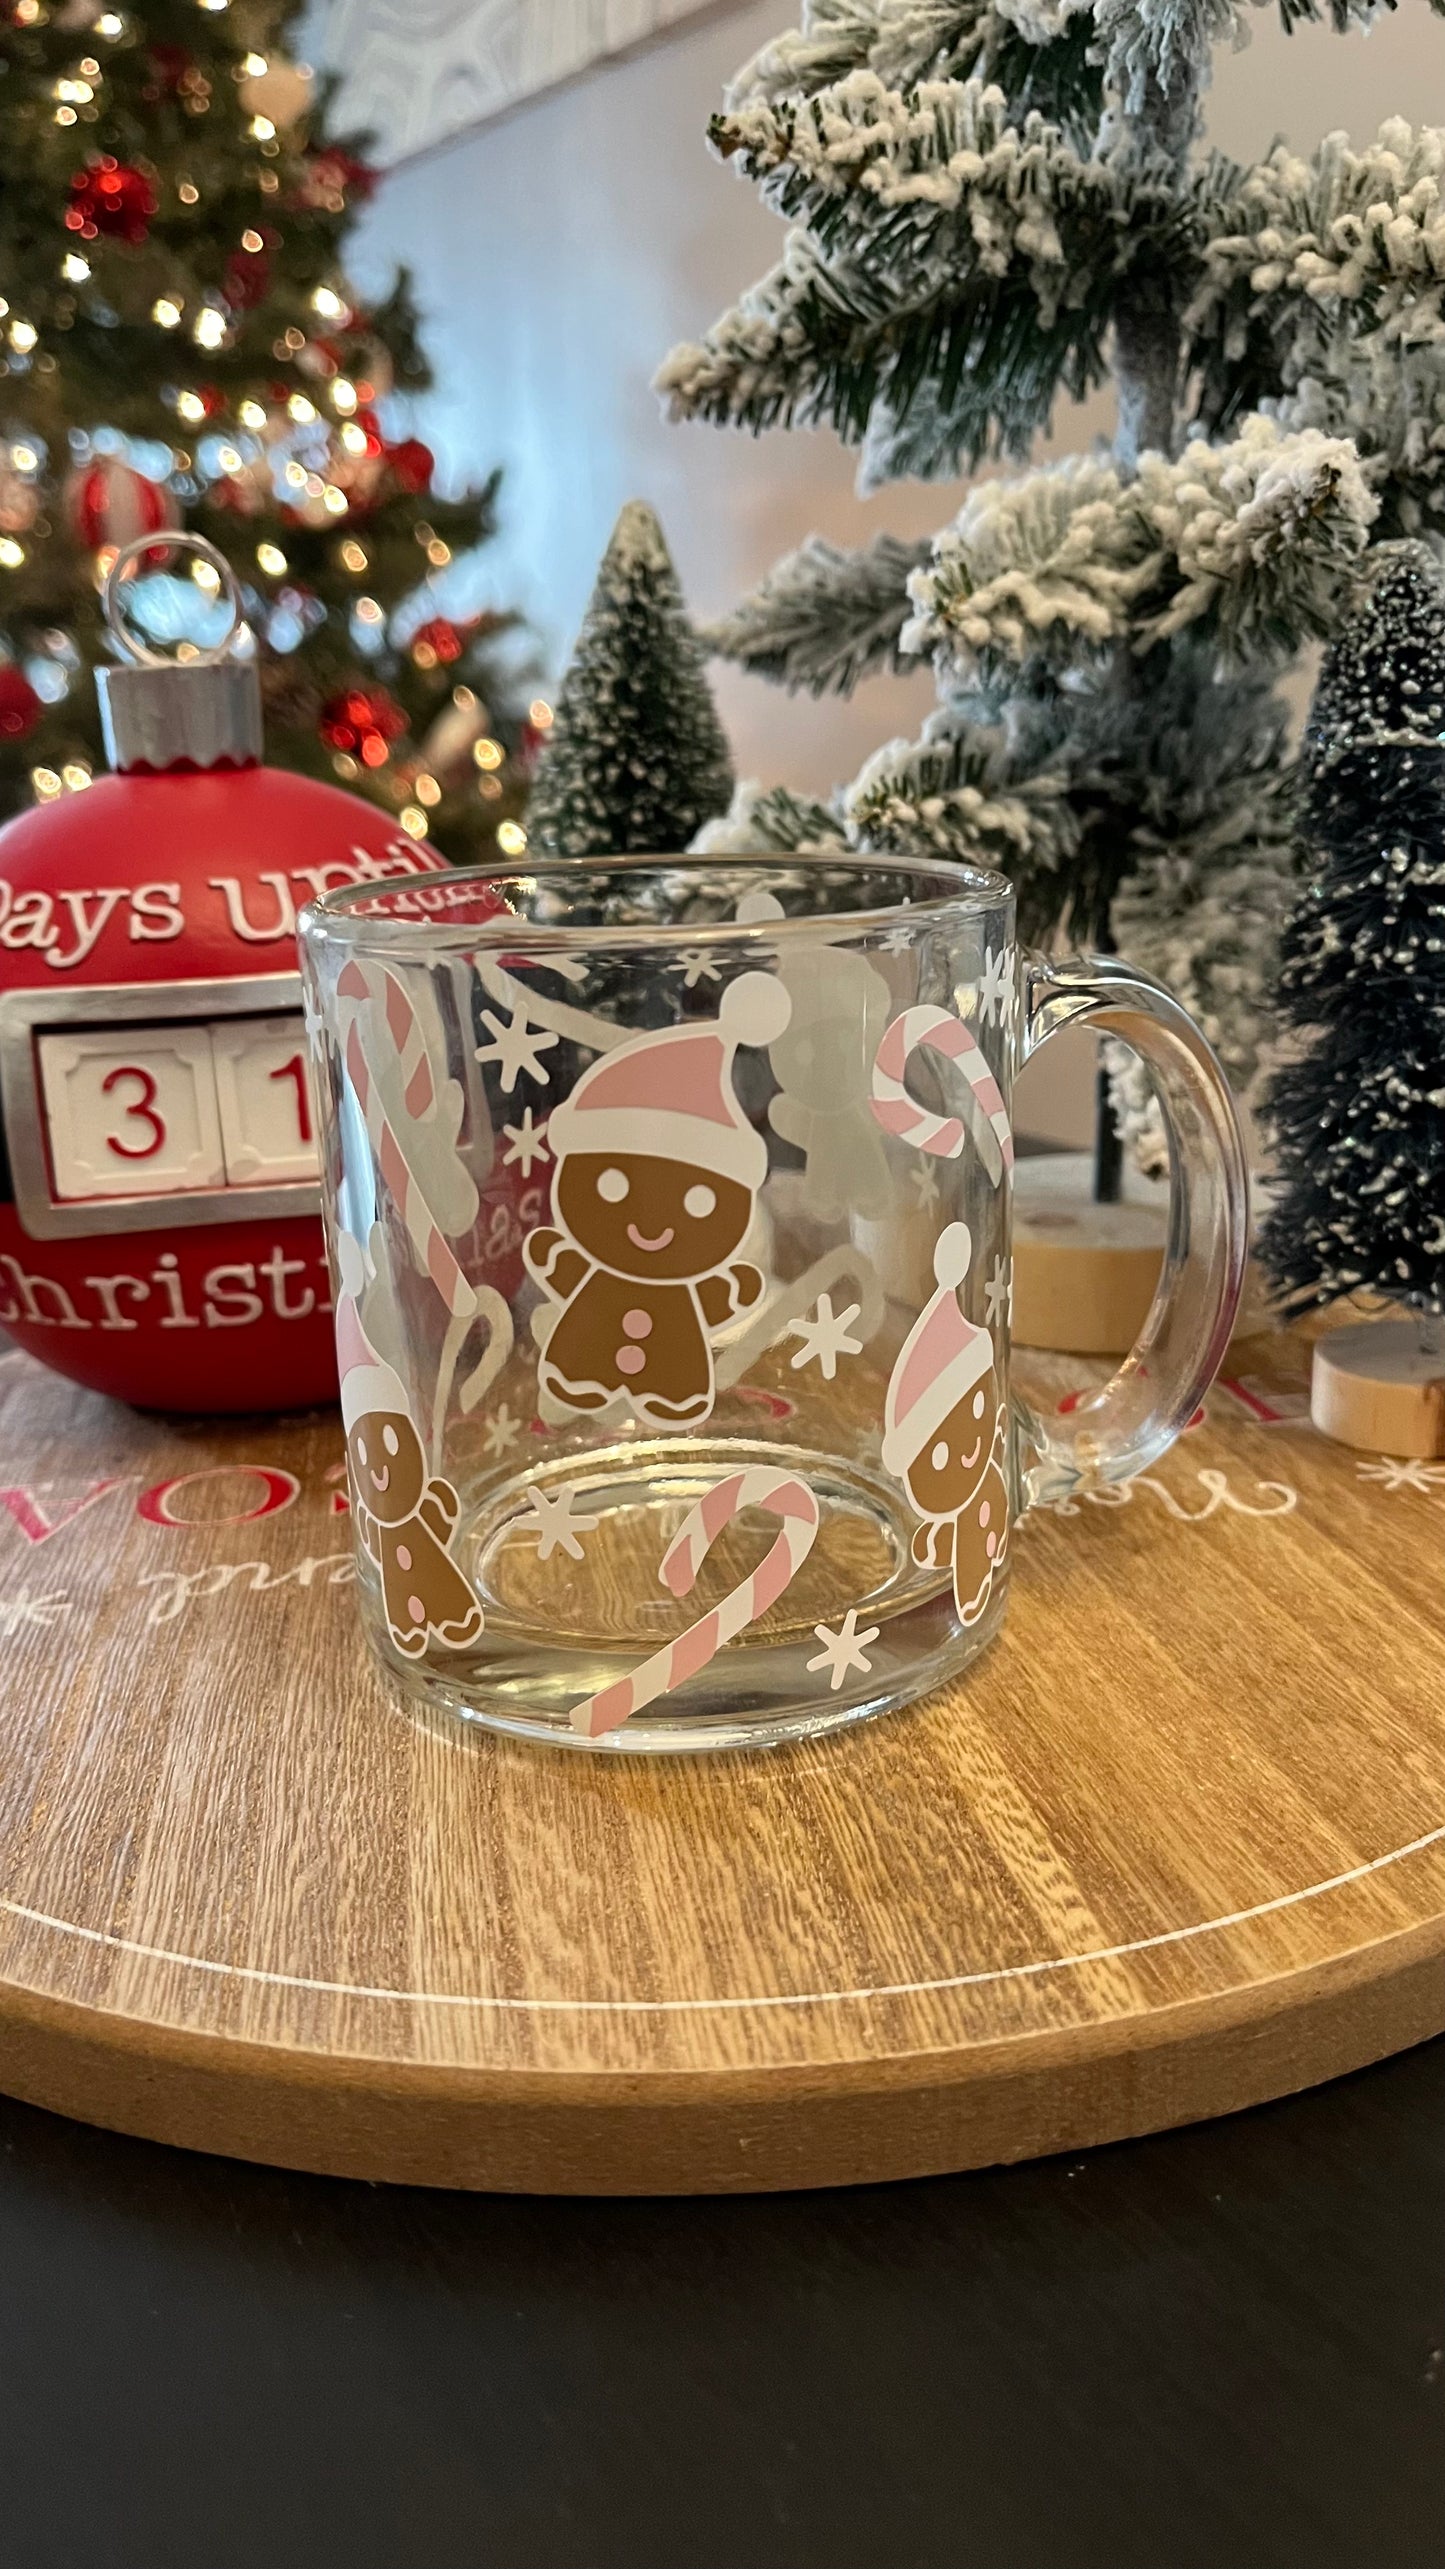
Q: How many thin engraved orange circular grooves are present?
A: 0